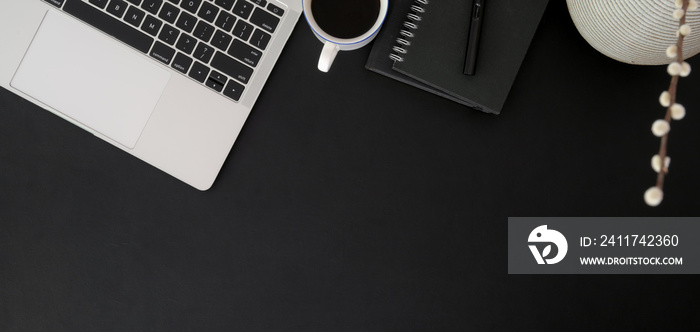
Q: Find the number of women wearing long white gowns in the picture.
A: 0